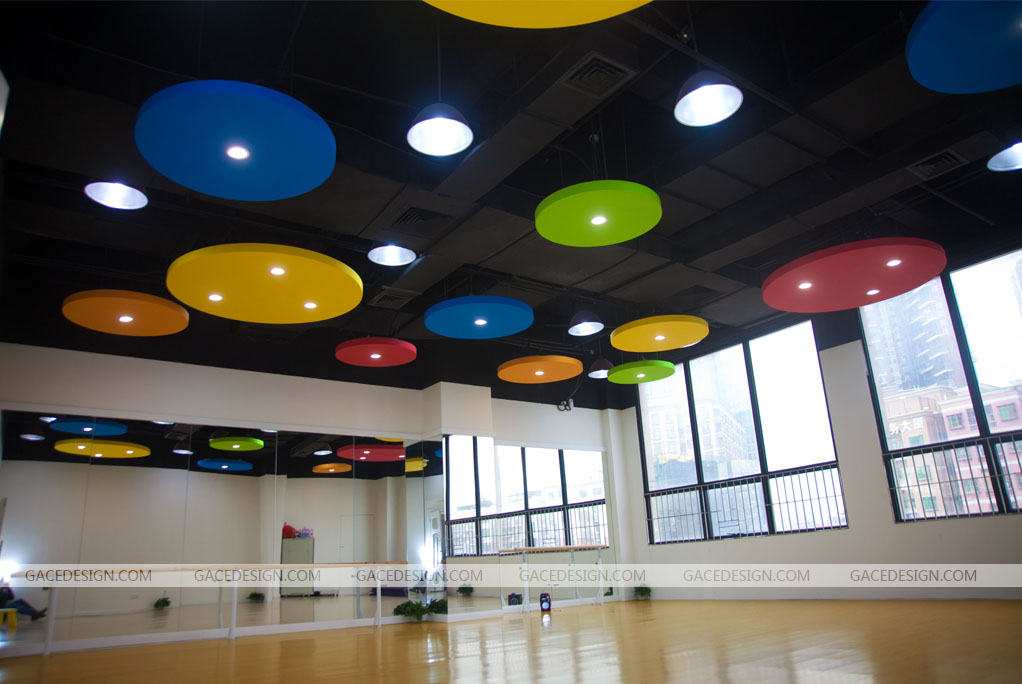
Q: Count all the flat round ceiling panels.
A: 12